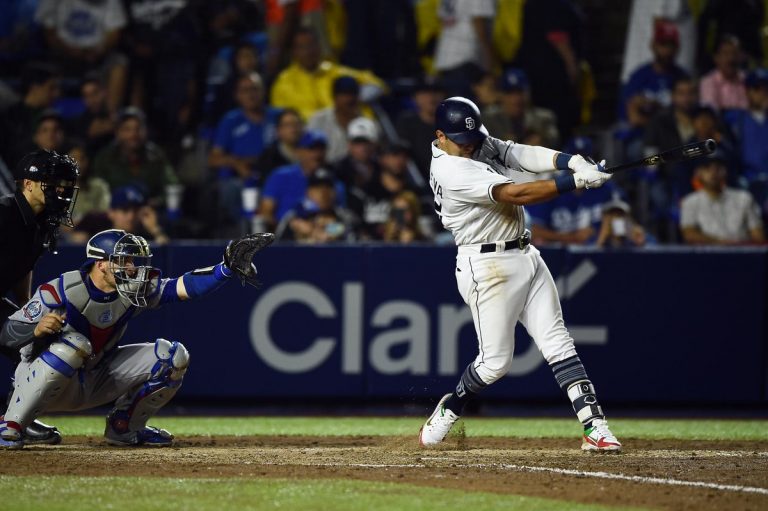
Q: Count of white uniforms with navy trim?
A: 1